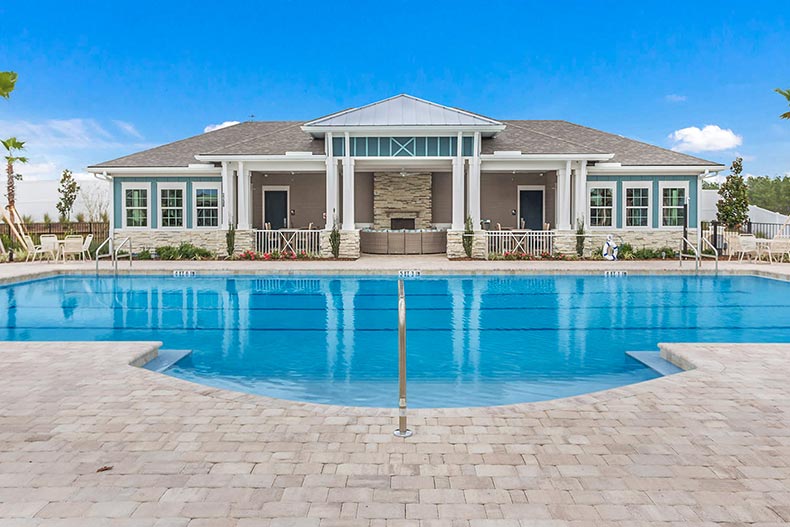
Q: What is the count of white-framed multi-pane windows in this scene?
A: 6